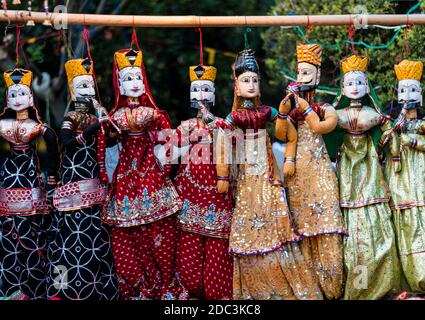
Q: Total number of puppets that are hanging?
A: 8